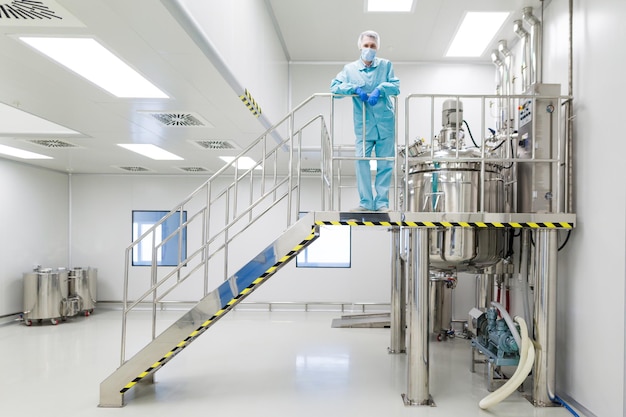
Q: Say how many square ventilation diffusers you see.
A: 7